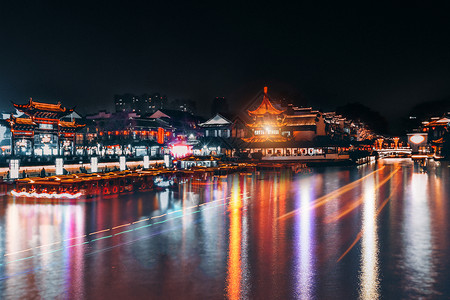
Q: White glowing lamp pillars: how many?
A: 6